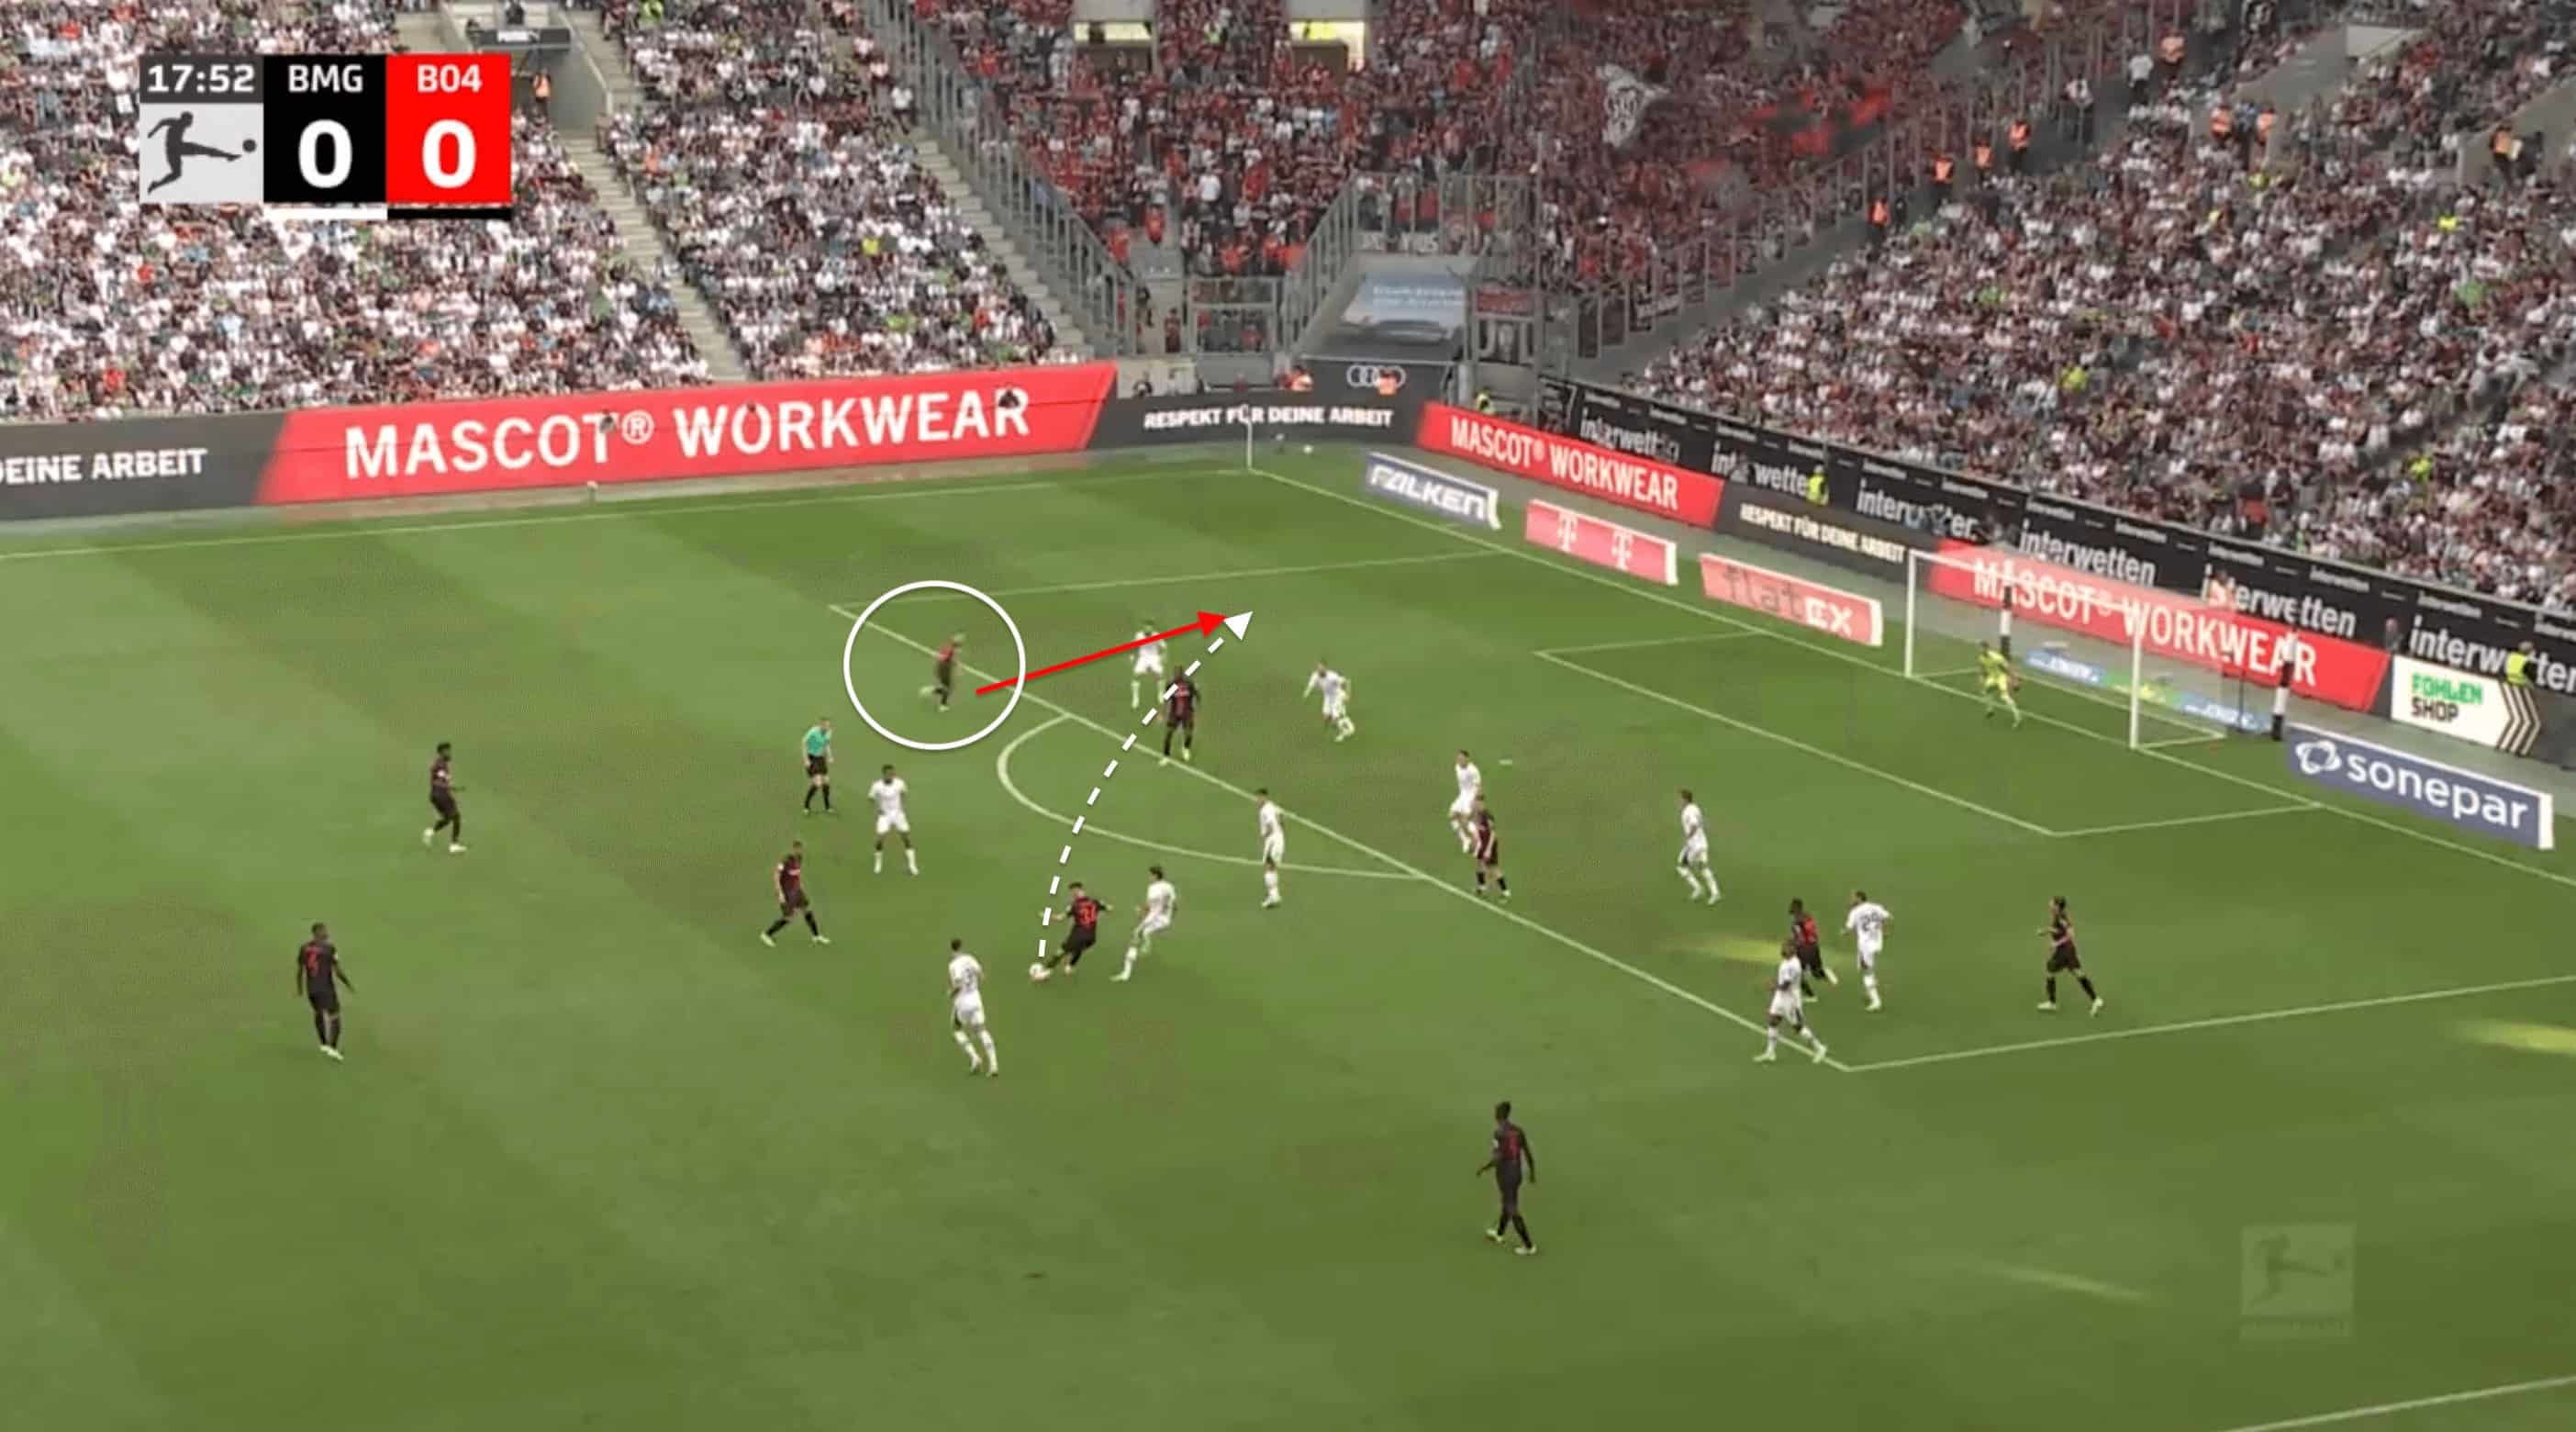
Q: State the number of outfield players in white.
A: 10